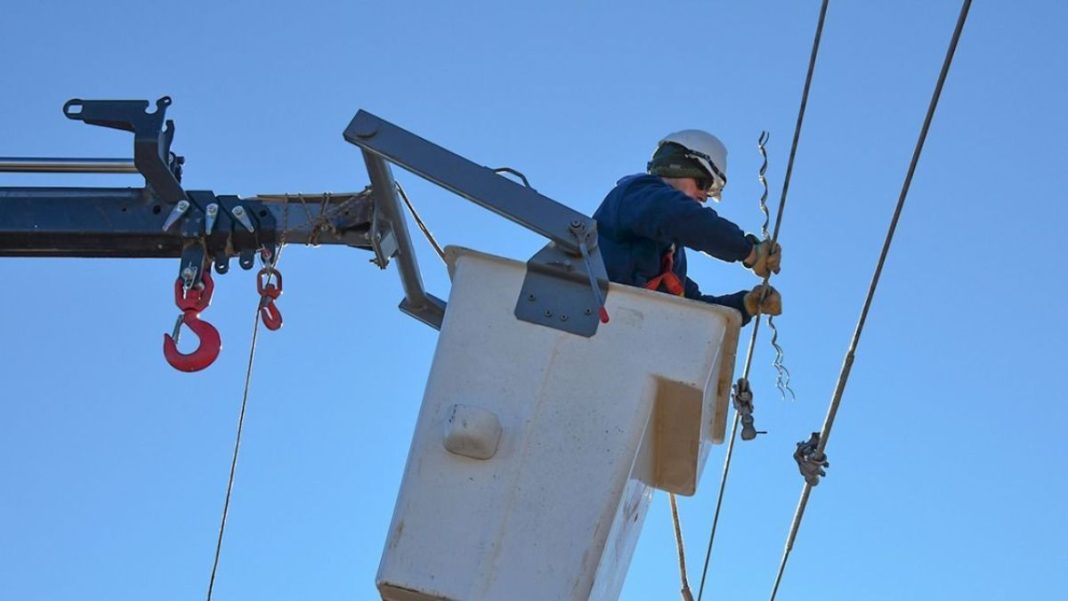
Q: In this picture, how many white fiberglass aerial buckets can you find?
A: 1